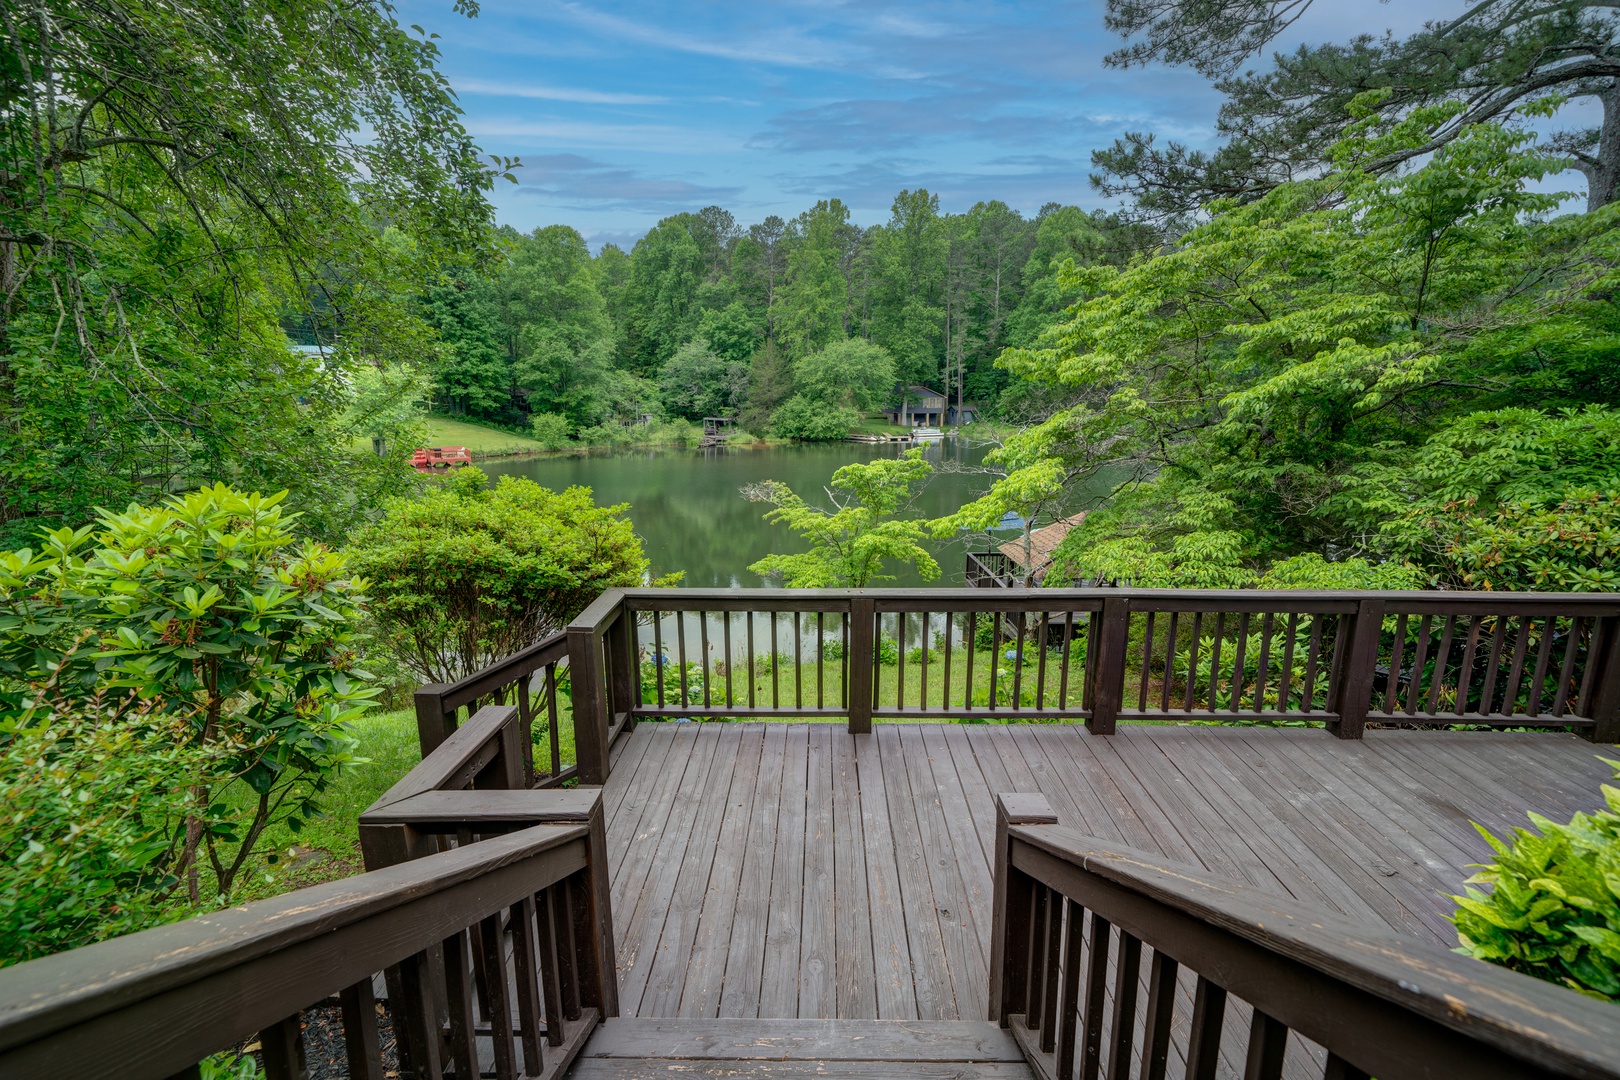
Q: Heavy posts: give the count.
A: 11